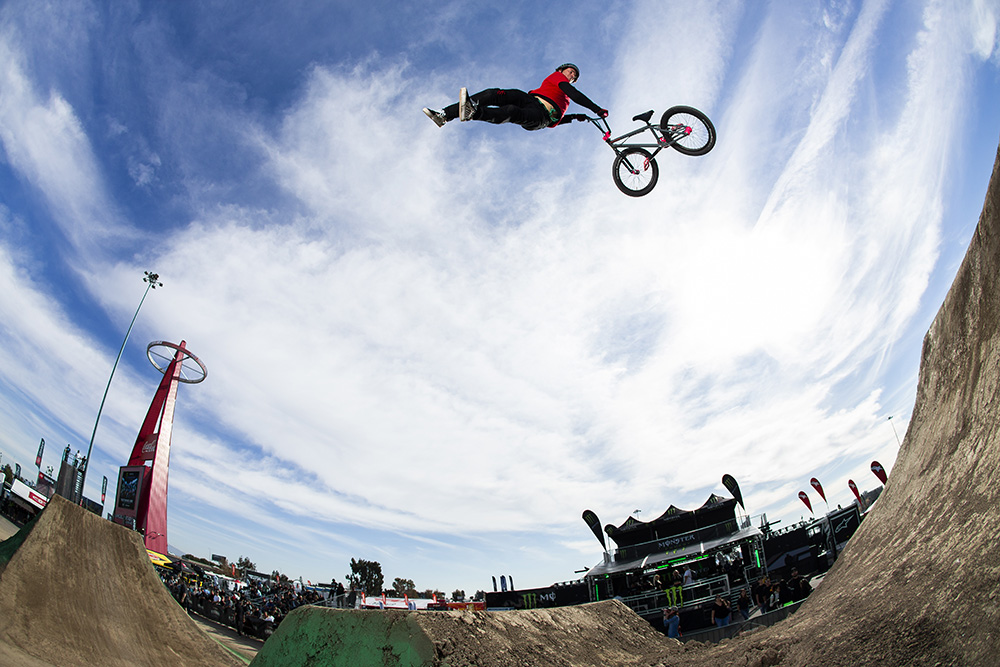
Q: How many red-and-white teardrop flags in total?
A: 4